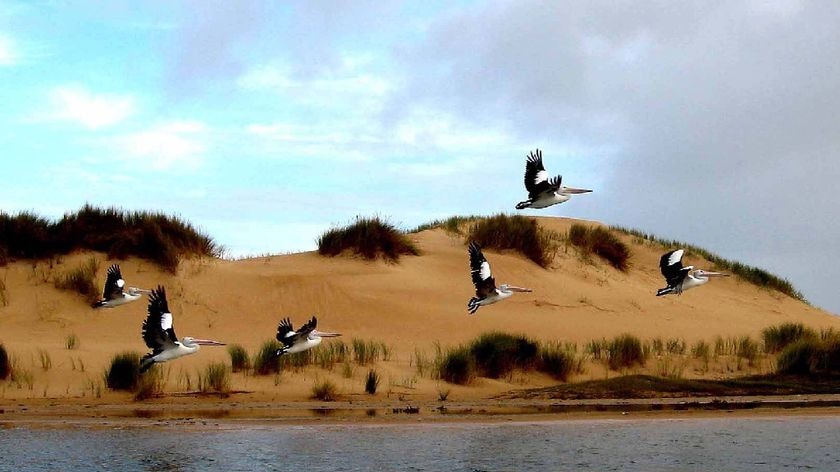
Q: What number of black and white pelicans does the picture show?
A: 6